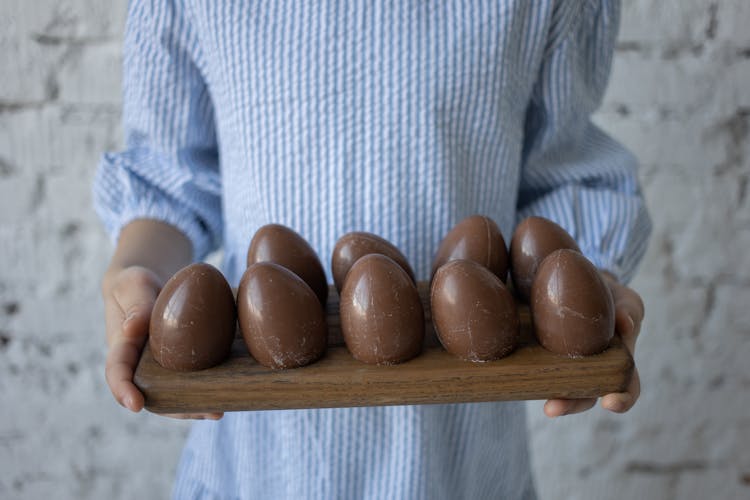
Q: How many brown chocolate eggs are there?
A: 9